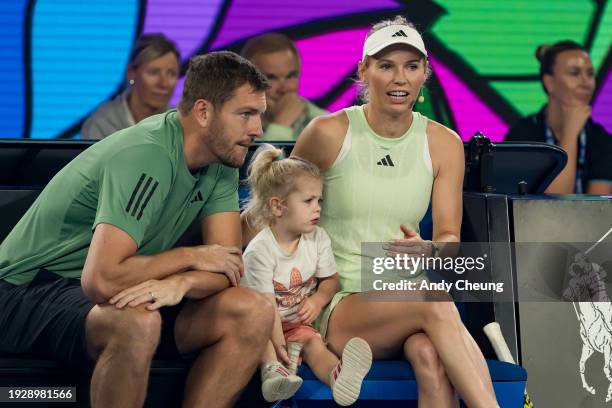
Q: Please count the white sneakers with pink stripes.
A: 2